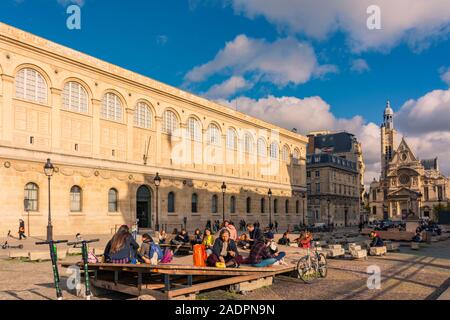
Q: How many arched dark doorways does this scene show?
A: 1